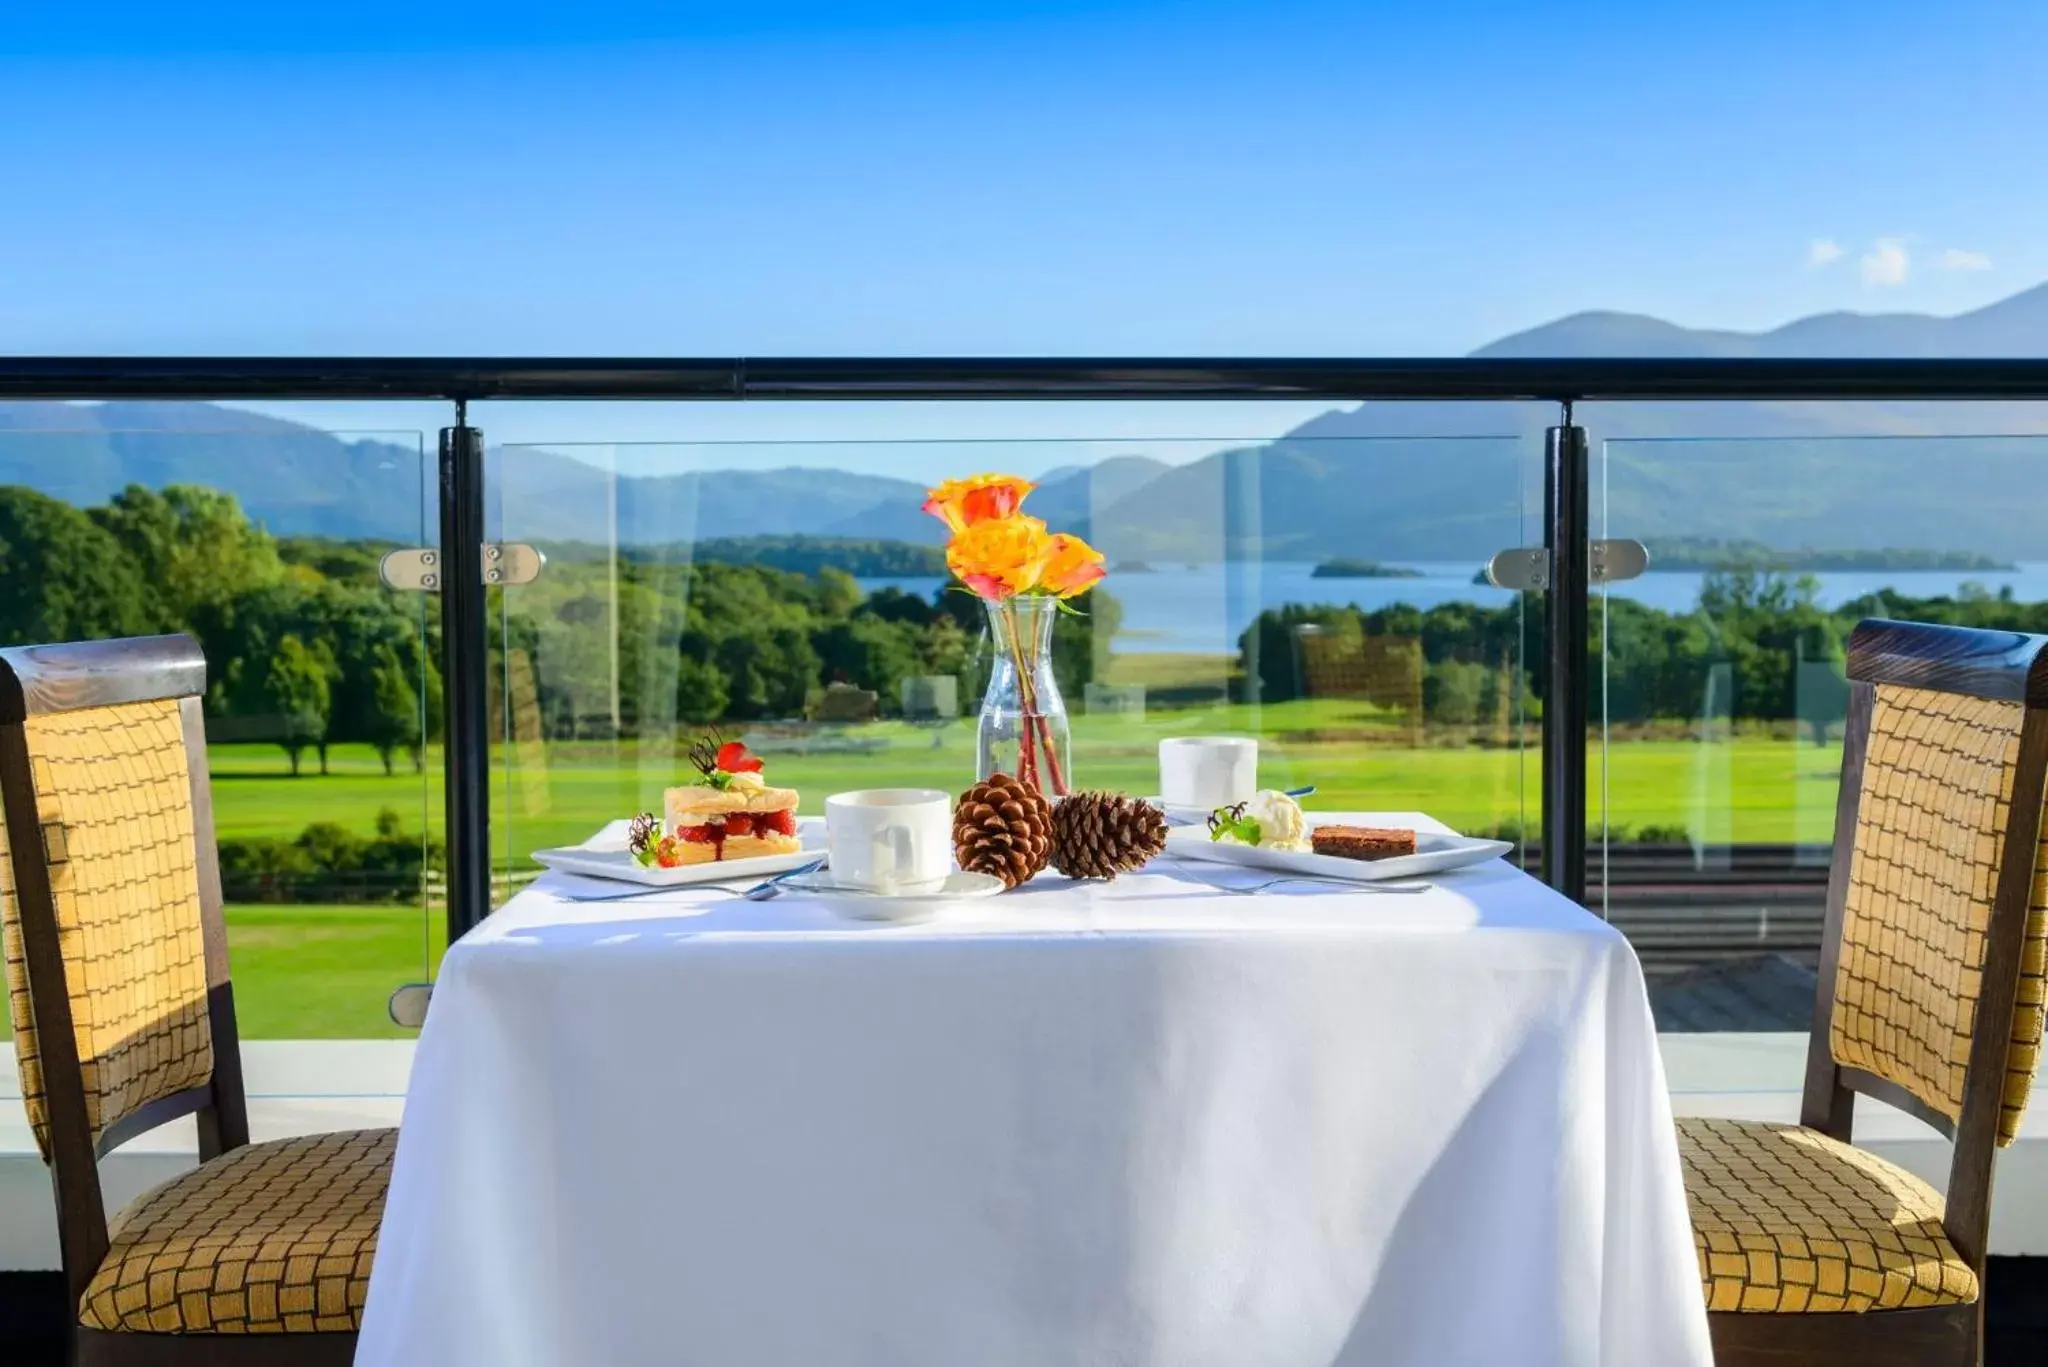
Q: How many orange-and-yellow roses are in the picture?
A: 3